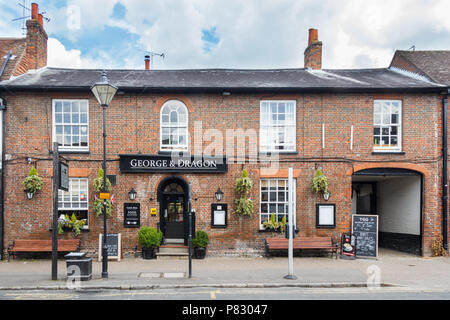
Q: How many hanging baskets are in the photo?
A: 6